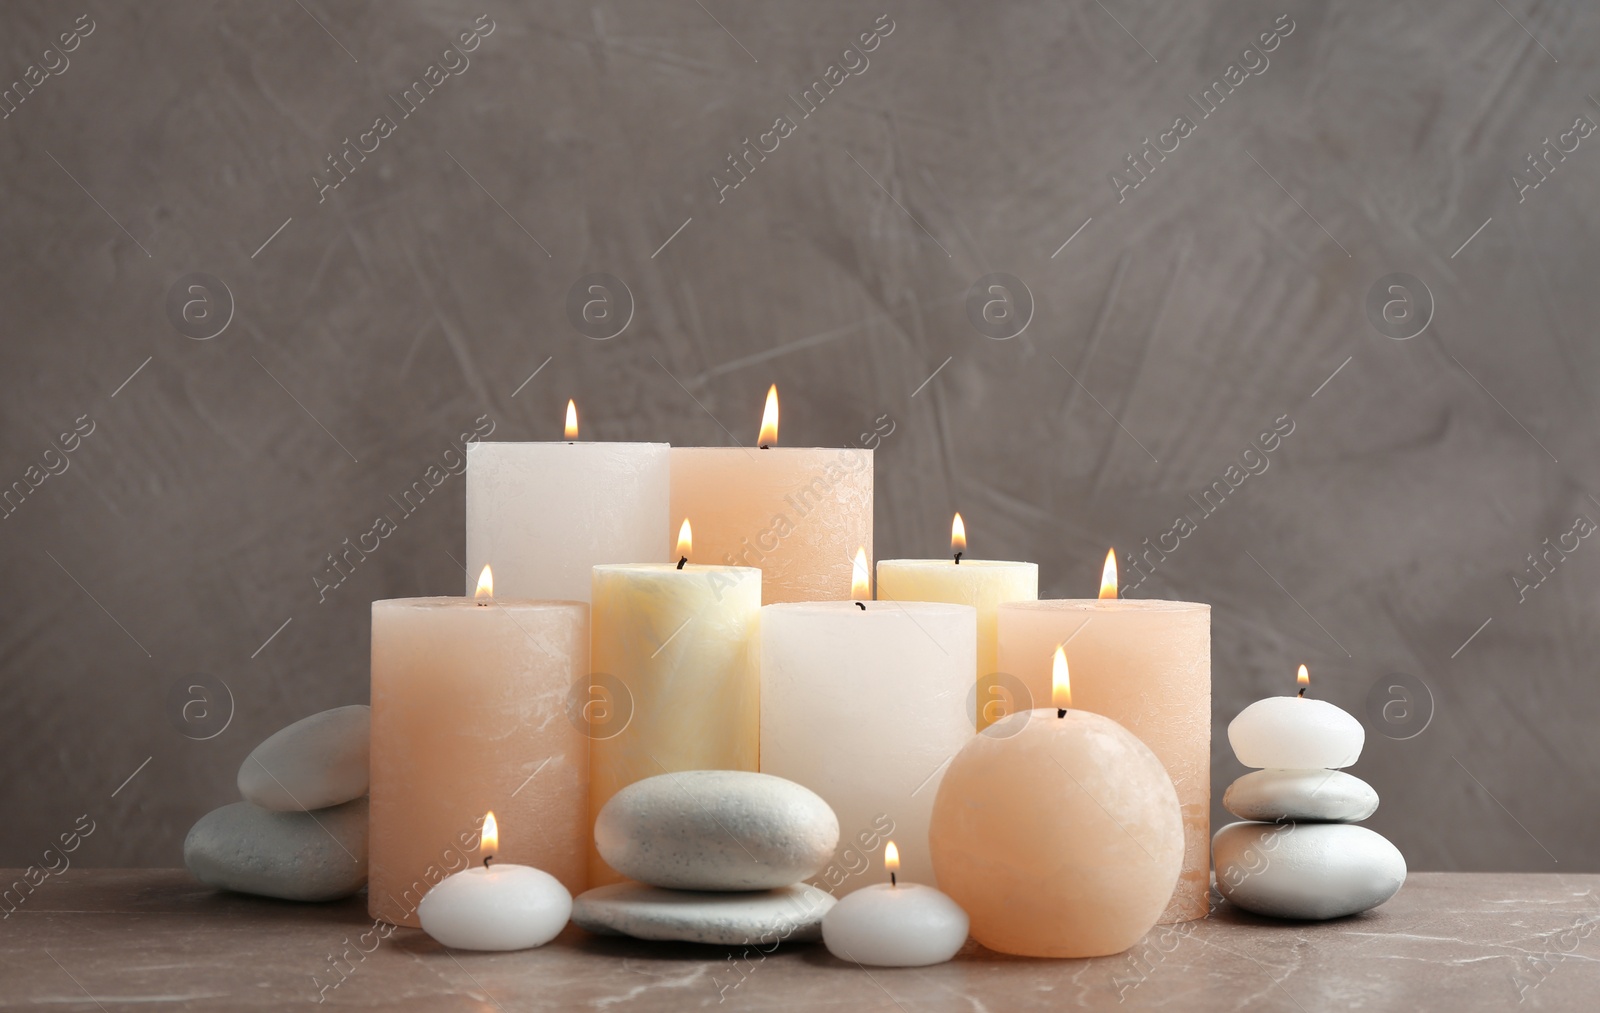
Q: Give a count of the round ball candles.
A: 1